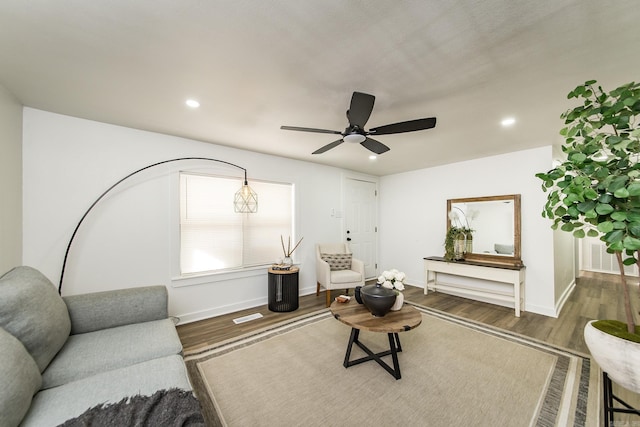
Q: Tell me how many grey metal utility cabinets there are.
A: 0